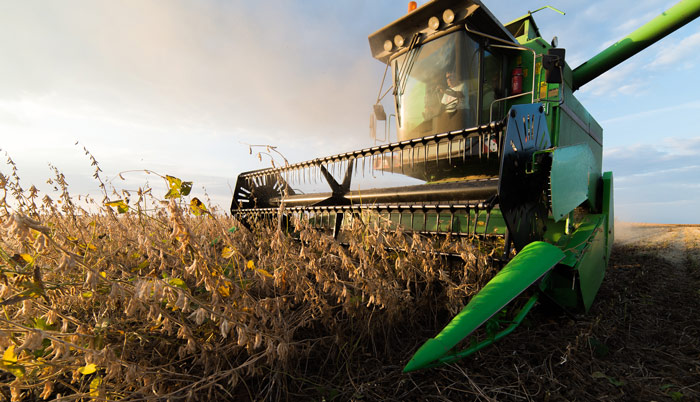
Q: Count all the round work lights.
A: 4